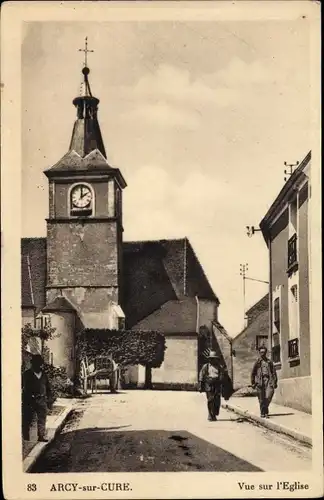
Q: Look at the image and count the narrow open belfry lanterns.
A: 1